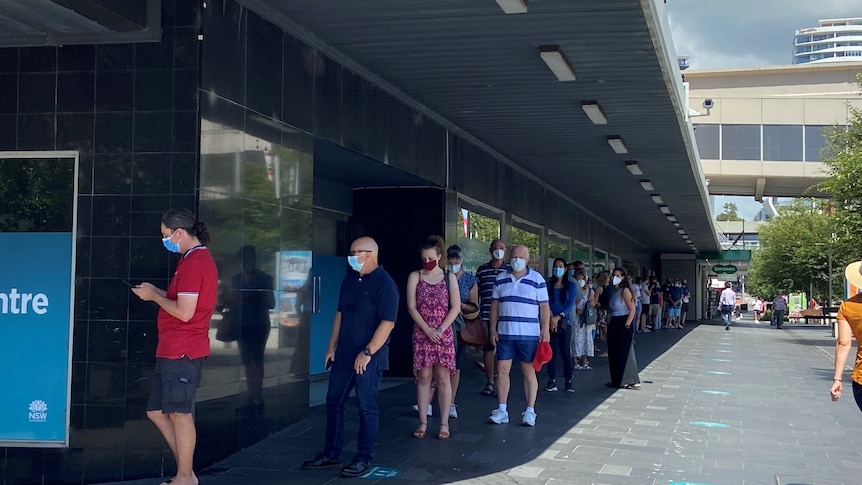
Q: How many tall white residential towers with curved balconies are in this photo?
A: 1